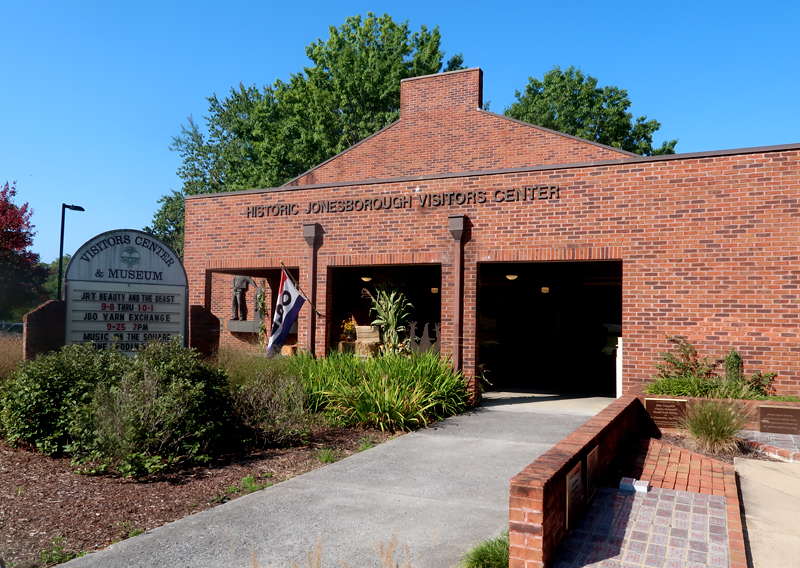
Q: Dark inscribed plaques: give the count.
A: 4